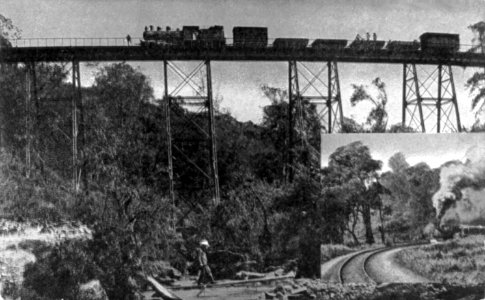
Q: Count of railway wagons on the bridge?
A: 6